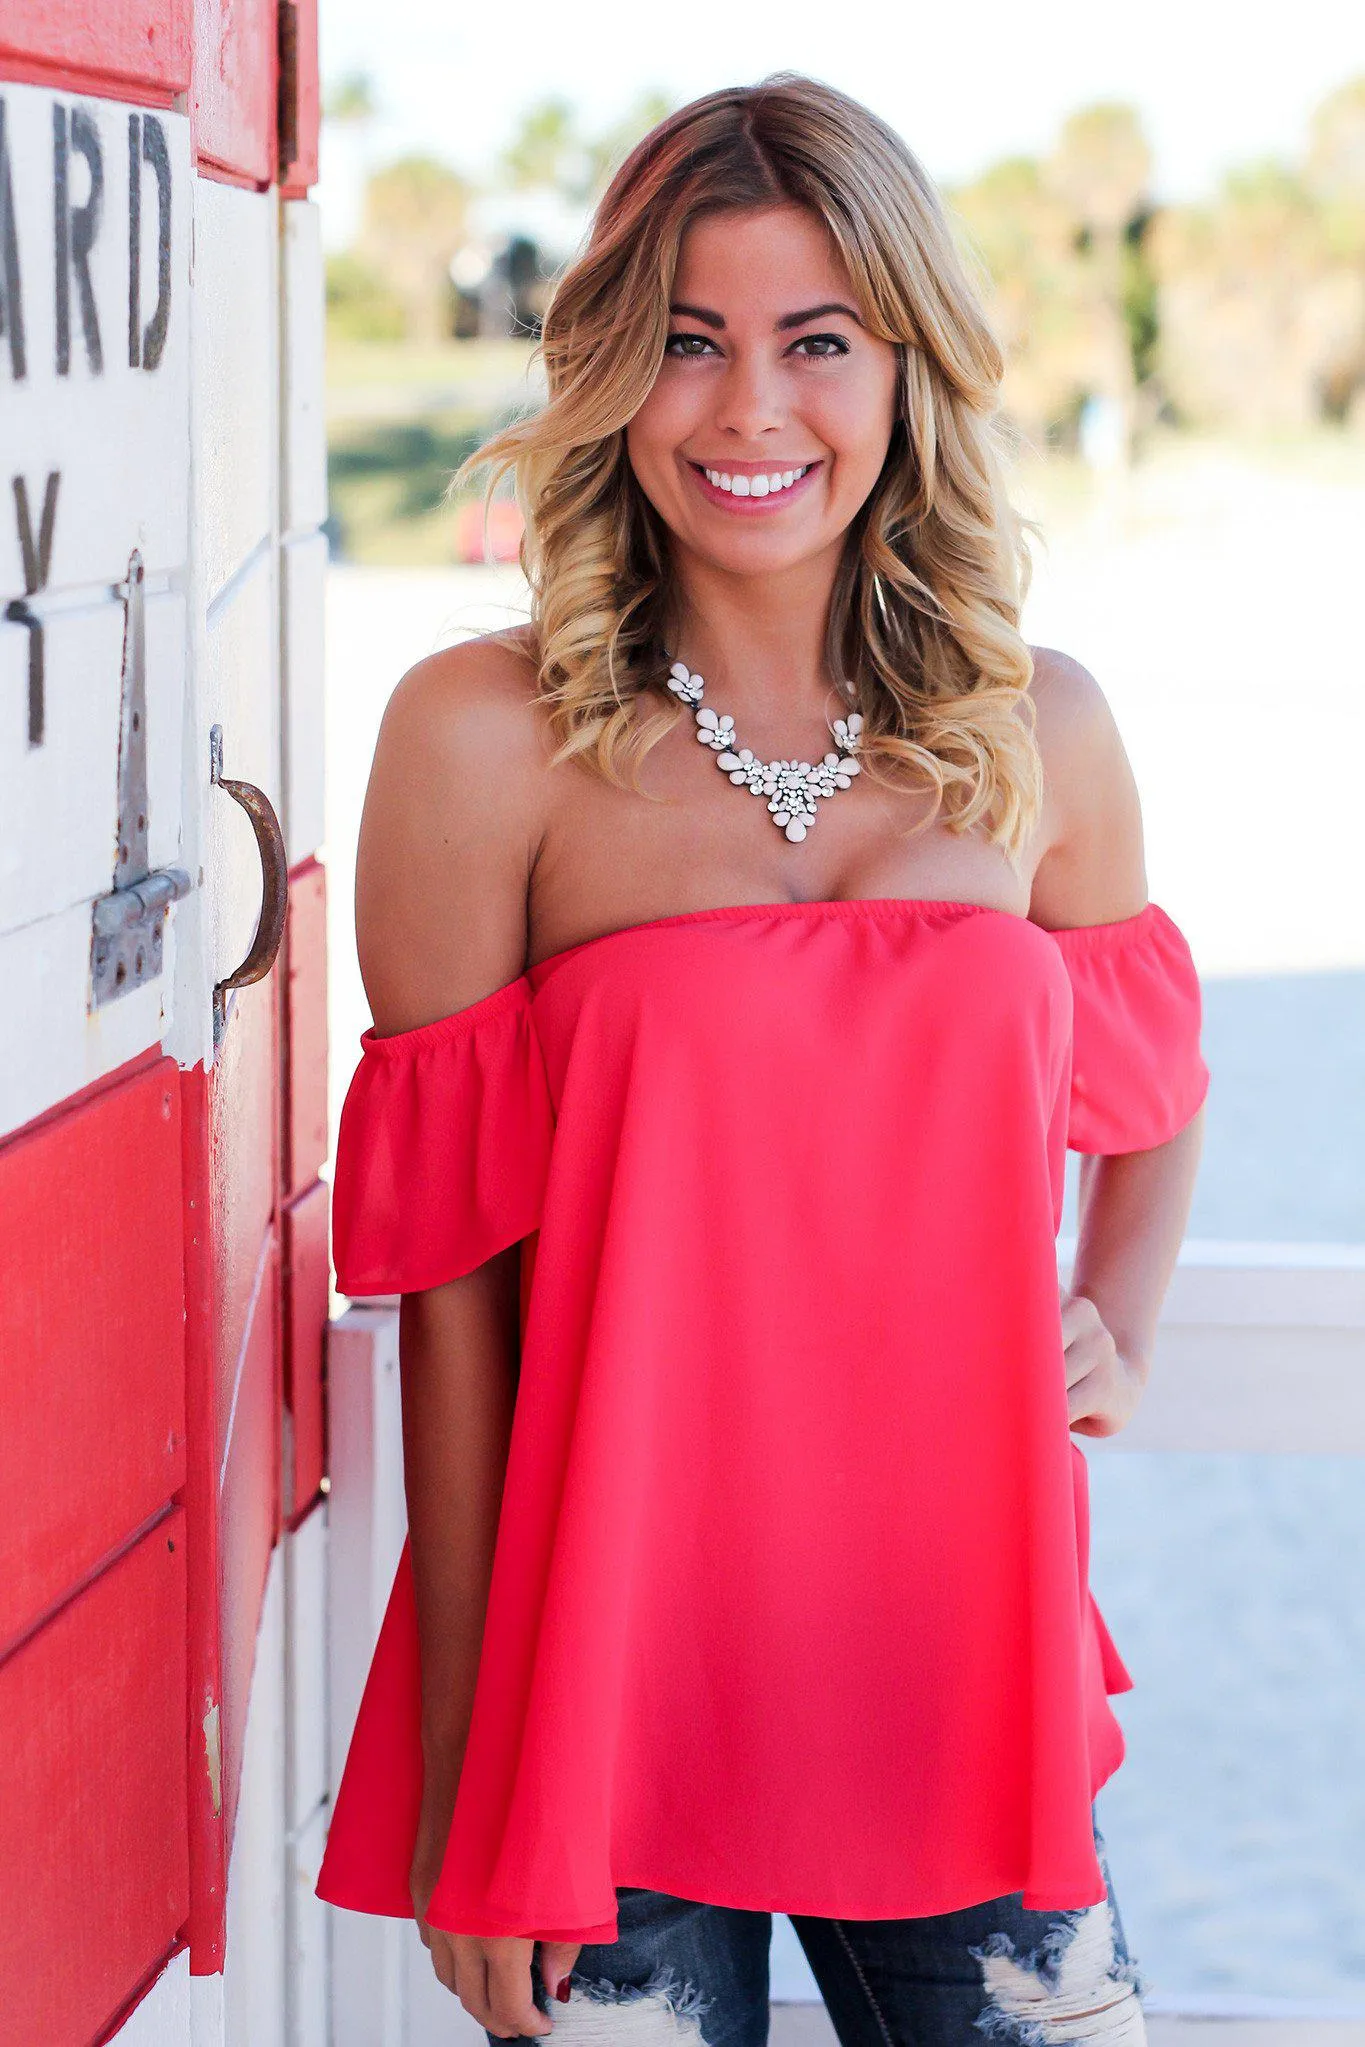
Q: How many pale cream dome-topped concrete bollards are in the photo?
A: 0